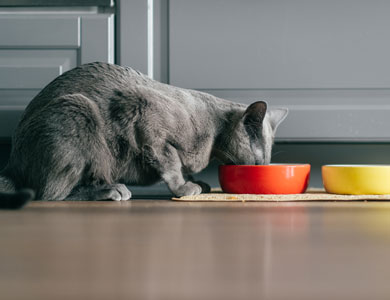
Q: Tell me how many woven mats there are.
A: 1